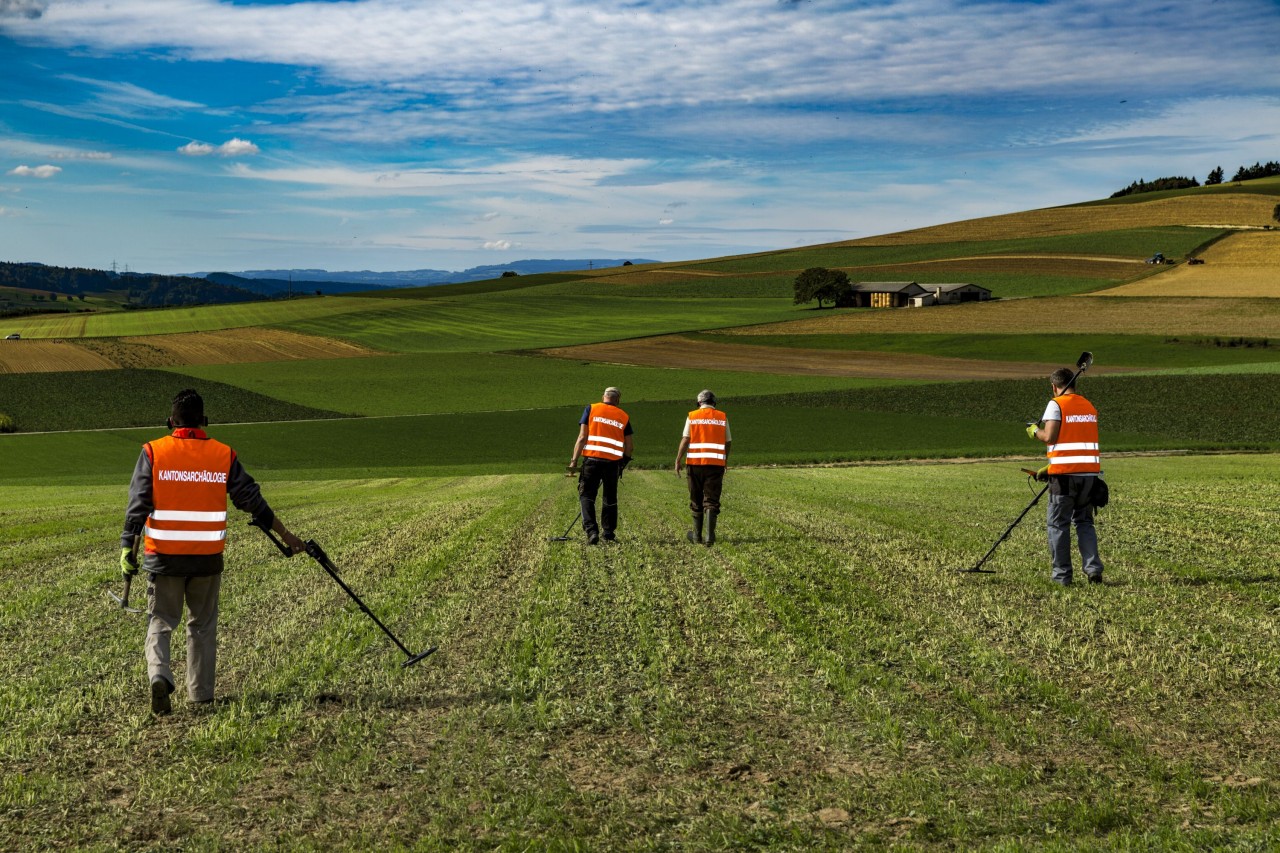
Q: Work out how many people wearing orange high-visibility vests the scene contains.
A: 4